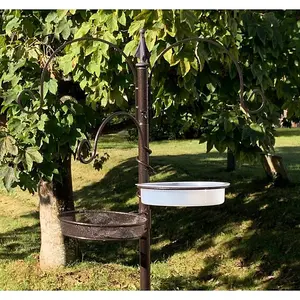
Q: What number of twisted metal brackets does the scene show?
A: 3